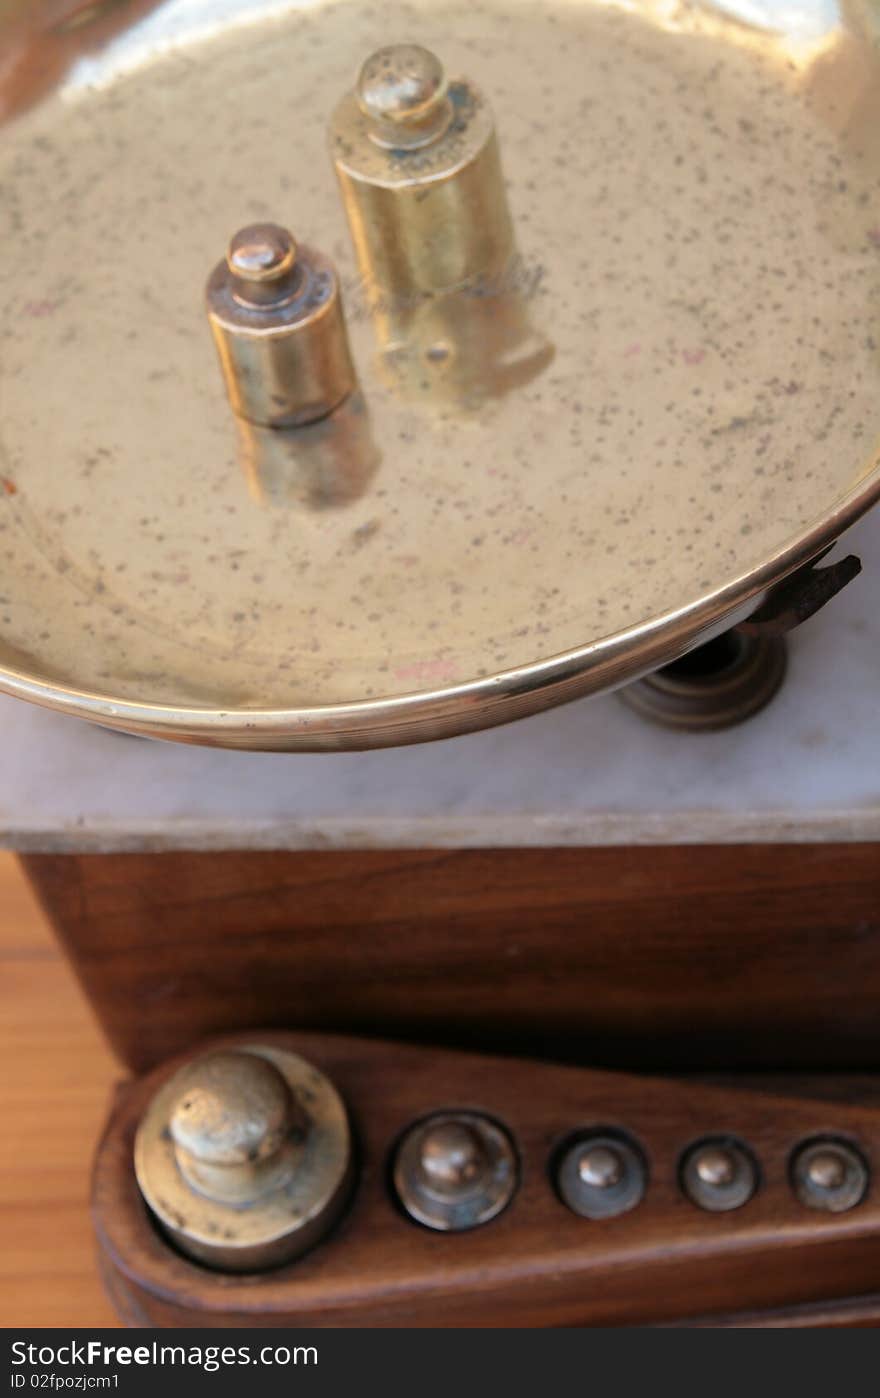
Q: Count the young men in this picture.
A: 0